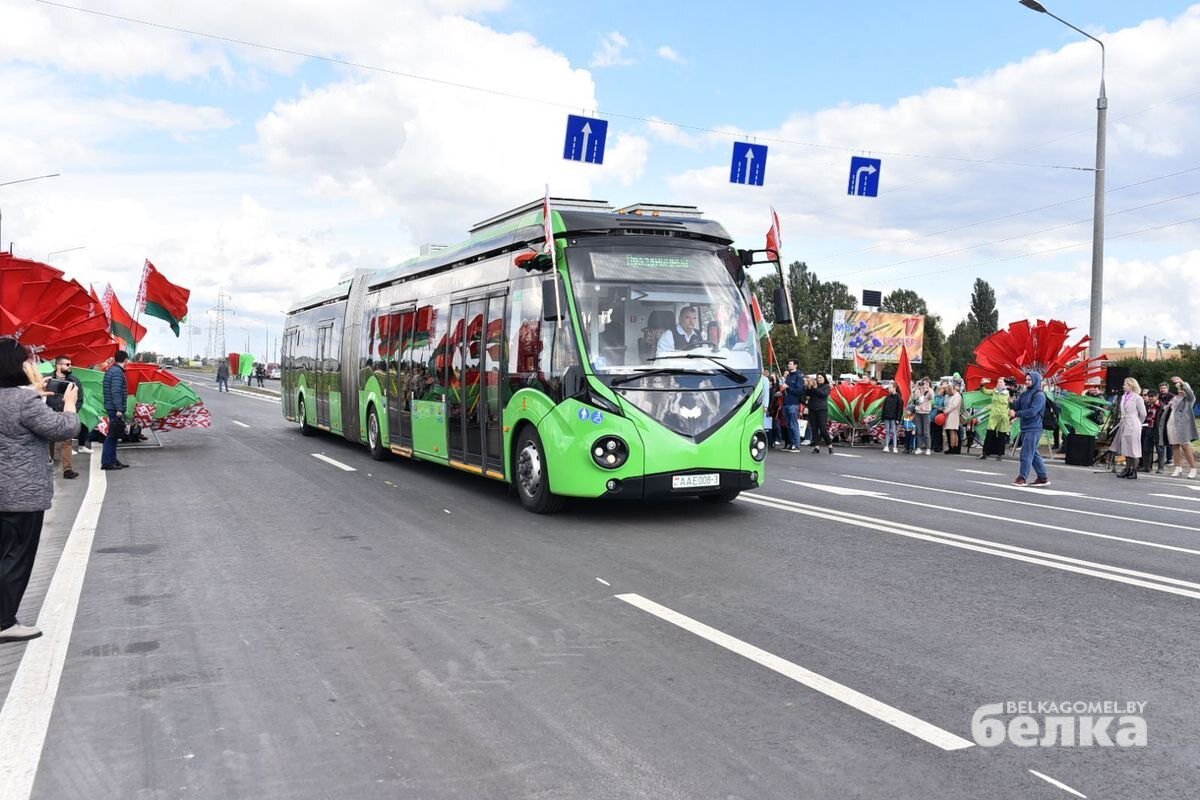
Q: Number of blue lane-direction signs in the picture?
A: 3